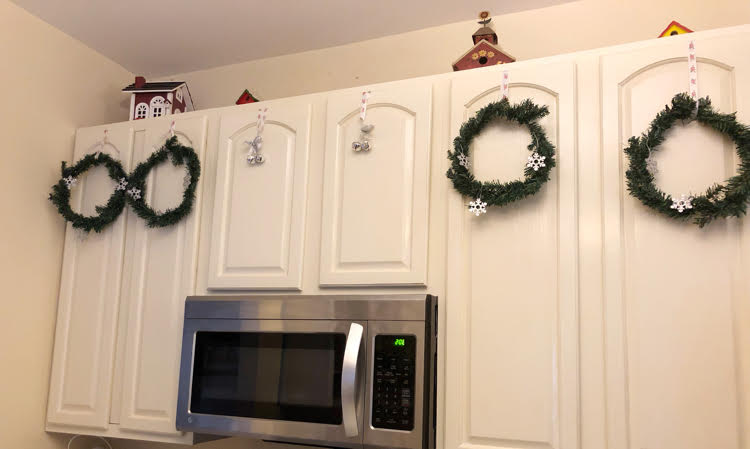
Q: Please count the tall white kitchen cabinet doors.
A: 4